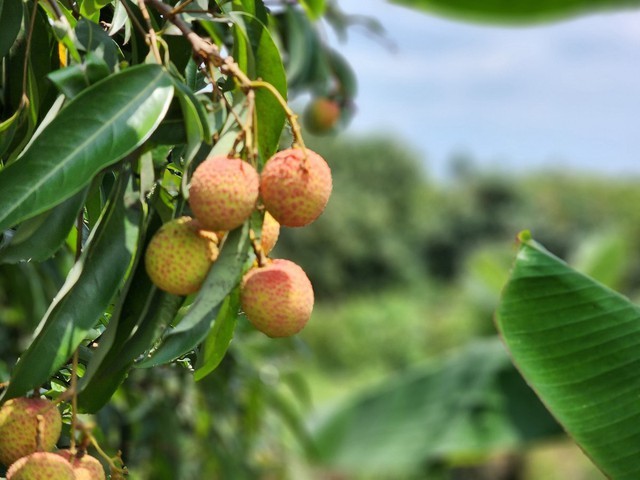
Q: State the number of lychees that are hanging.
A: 9